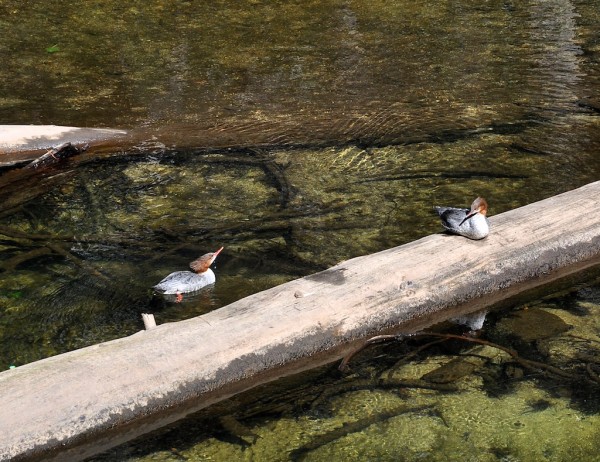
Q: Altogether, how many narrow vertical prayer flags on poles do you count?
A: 0